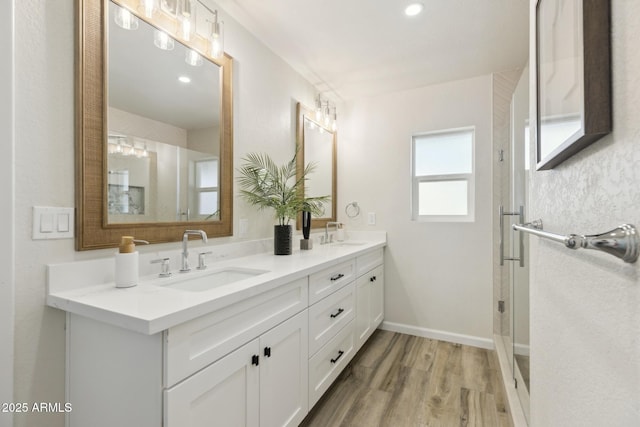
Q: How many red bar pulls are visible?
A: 0